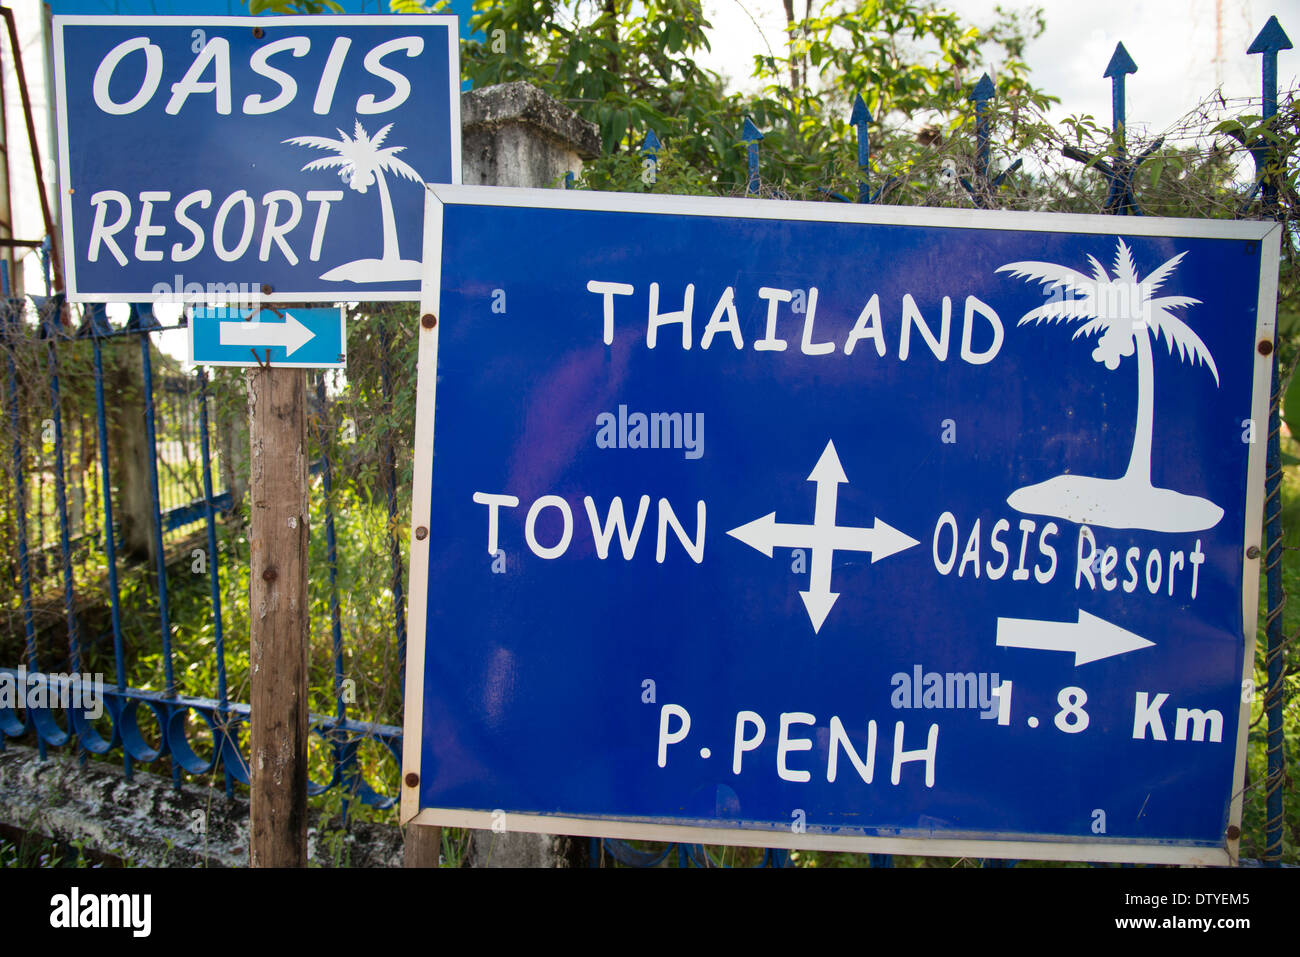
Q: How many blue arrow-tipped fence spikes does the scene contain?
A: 6